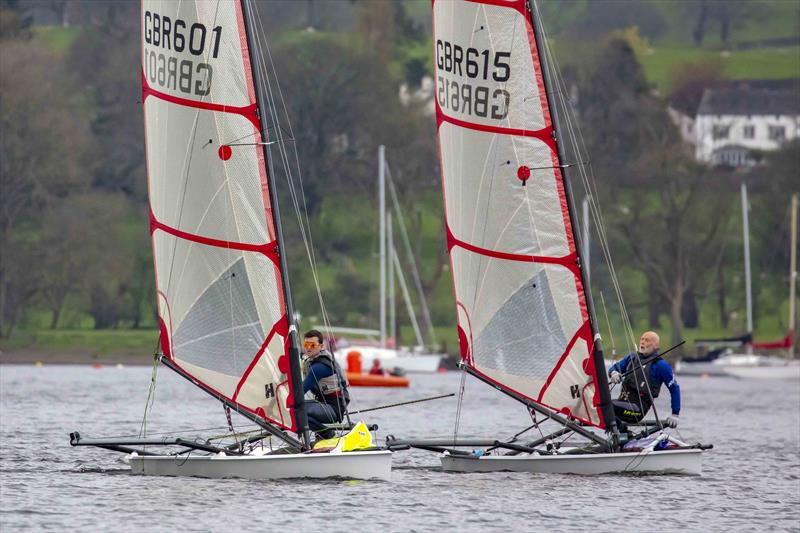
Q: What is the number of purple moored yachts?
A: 0